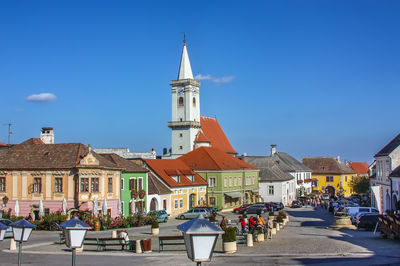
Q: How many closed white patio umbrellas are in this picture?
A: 7